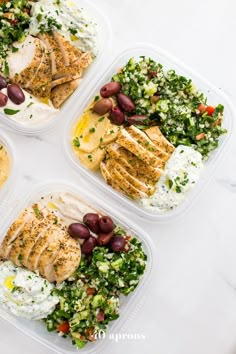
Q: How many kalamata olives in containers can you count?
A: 14